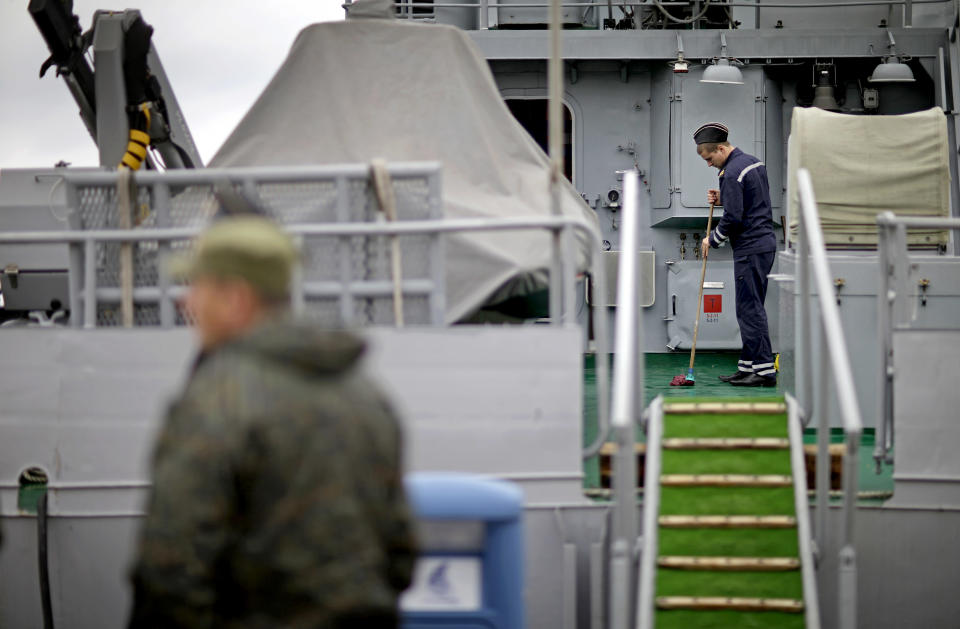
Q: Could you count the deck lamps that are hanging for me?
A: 2